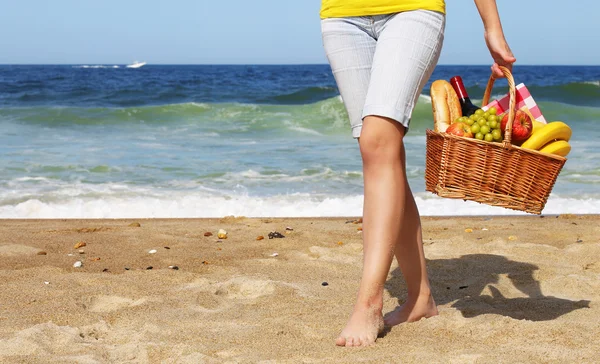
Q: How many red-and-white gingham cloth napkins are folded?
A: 1